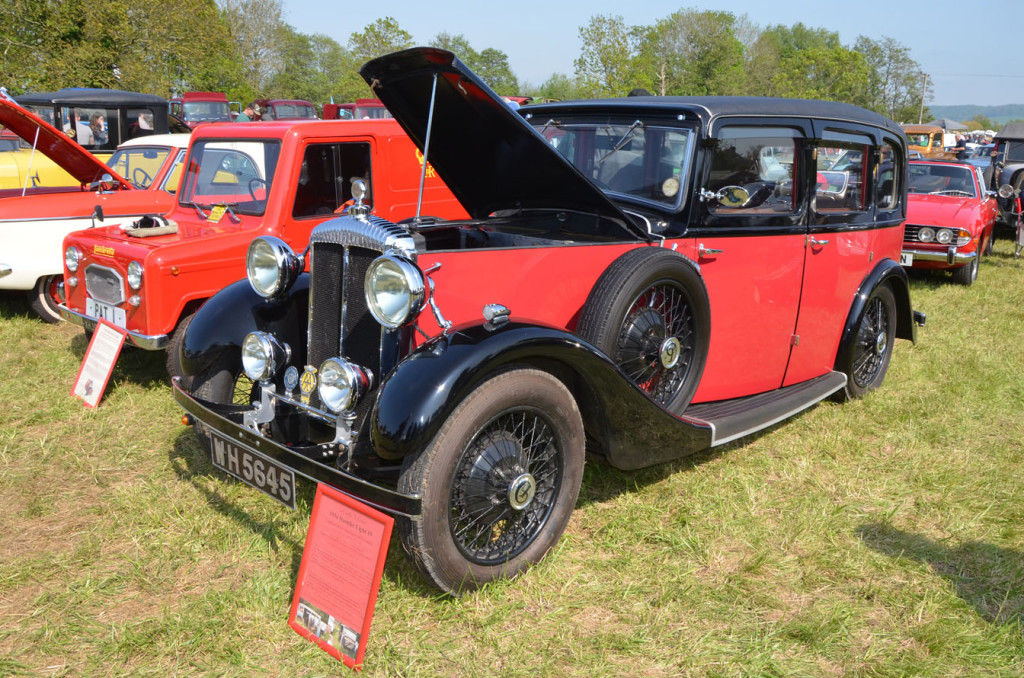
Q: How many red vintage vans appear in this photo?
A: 1